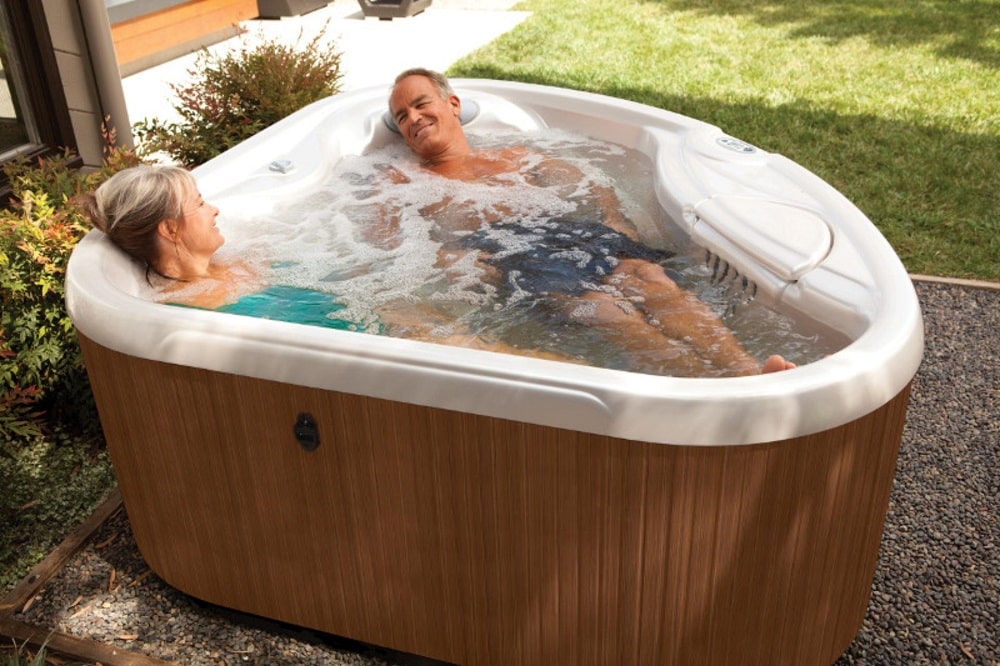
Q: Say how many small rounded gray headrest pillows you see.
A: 1